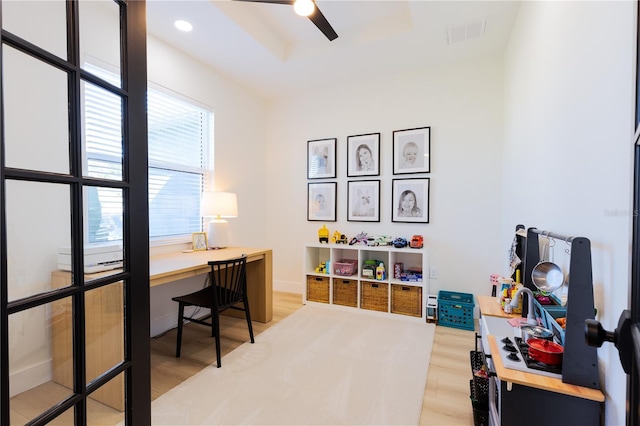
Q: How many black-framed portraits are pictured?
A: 6